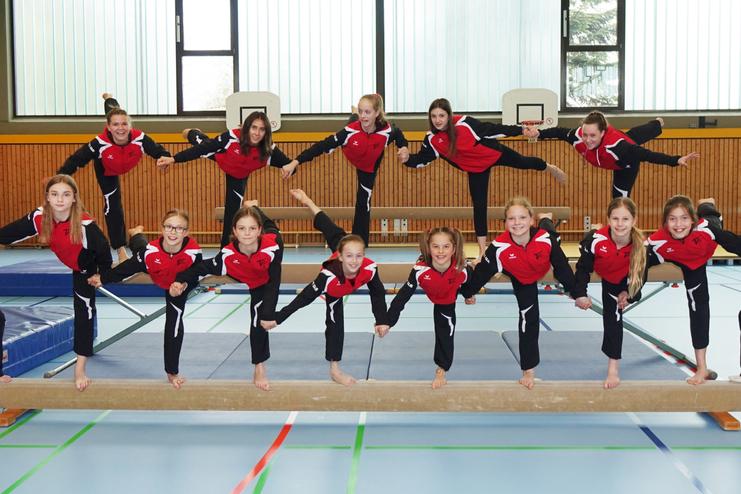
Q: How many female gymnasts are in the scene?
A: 13